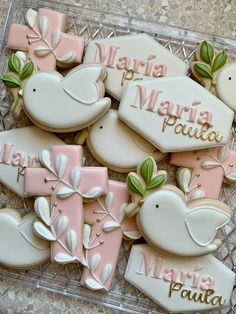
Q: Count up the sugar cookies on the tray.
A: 13